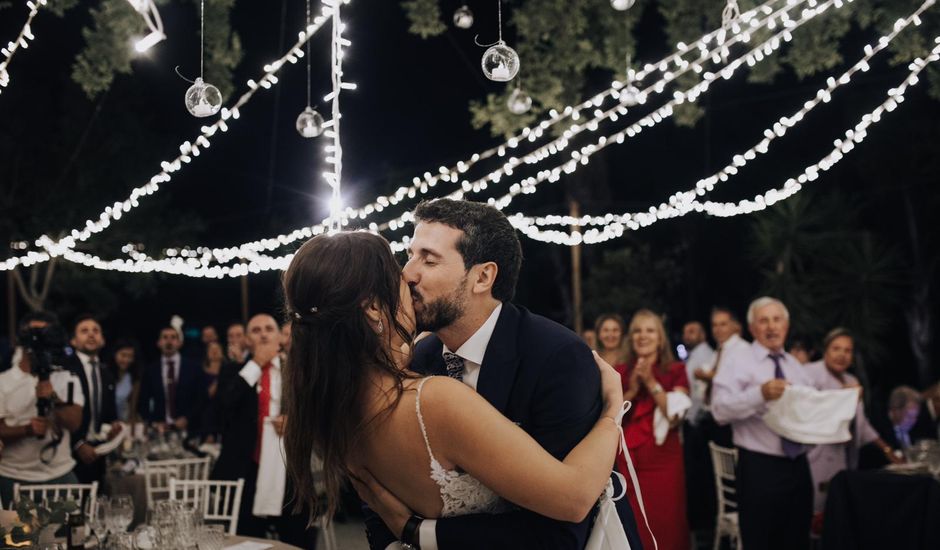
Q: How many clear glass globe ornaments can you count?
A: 7